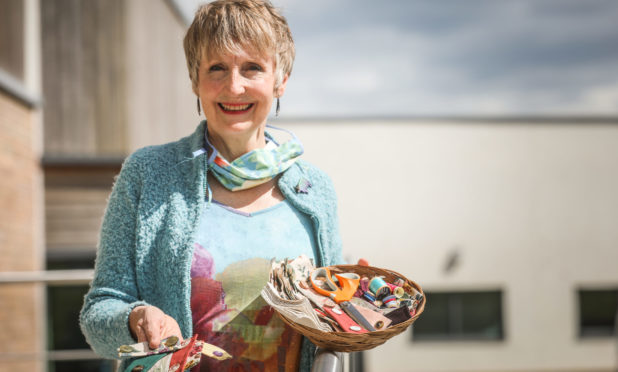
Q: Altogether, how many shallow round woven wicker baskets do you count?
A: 1